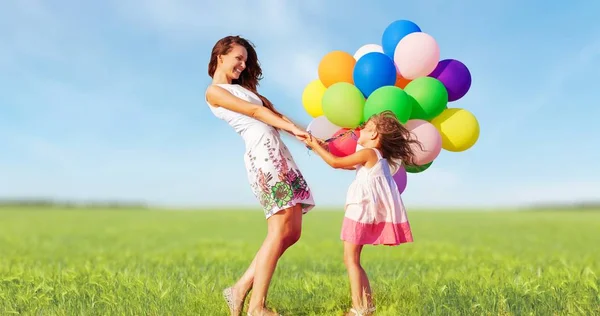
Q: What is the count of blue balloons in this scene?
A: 2